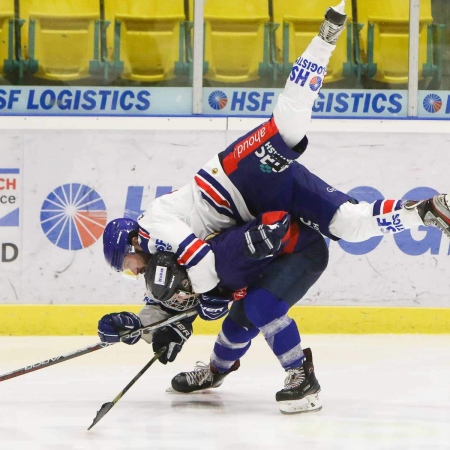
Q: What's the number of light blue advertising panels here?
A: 3